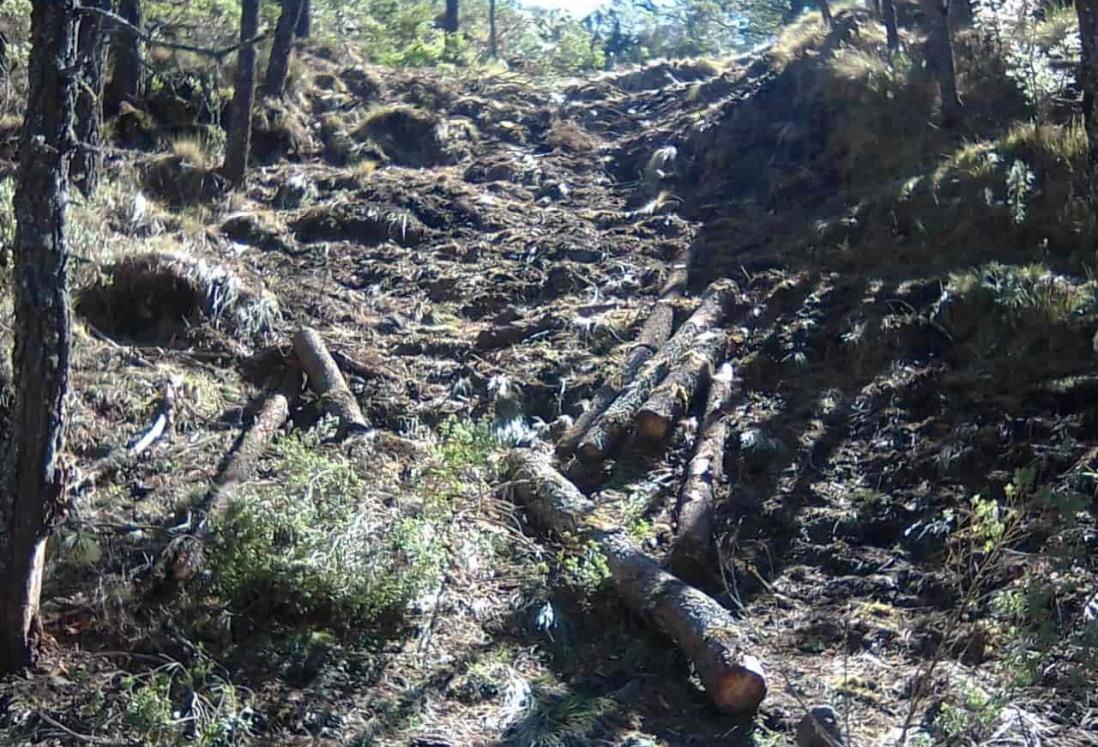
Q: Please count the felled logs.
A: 7